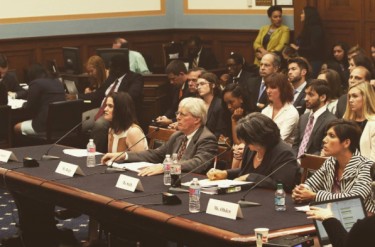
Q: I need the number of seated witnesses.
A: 4